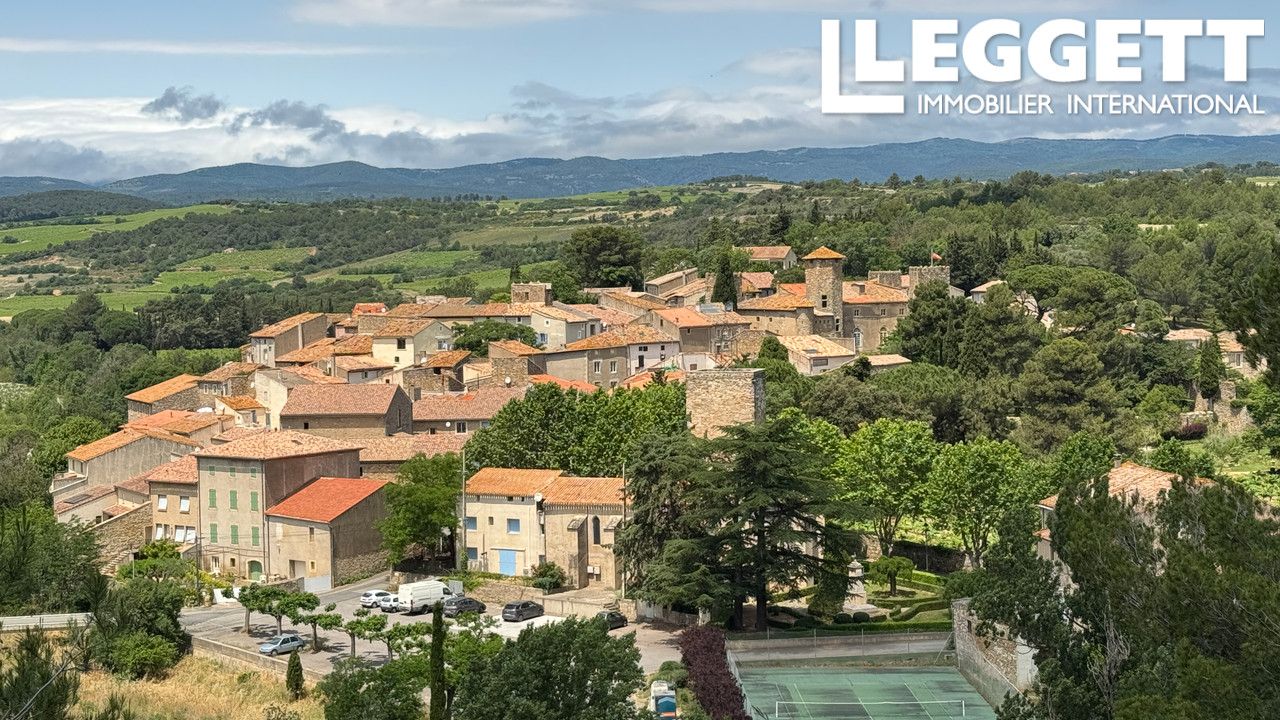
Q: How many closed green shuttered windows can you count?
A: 9